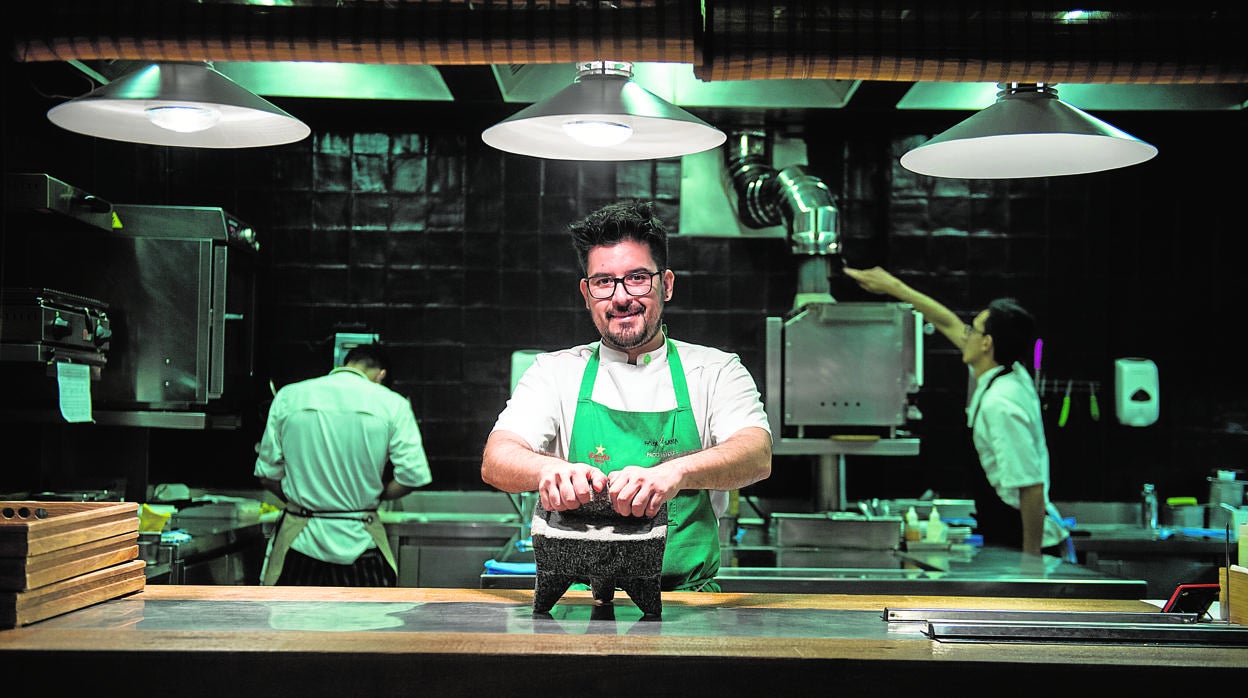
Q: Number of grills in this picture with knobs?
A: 1